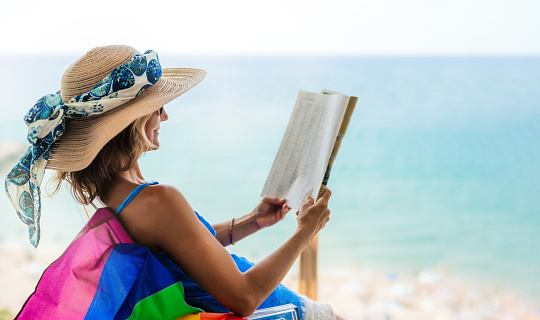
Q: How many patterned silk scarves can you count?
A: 1